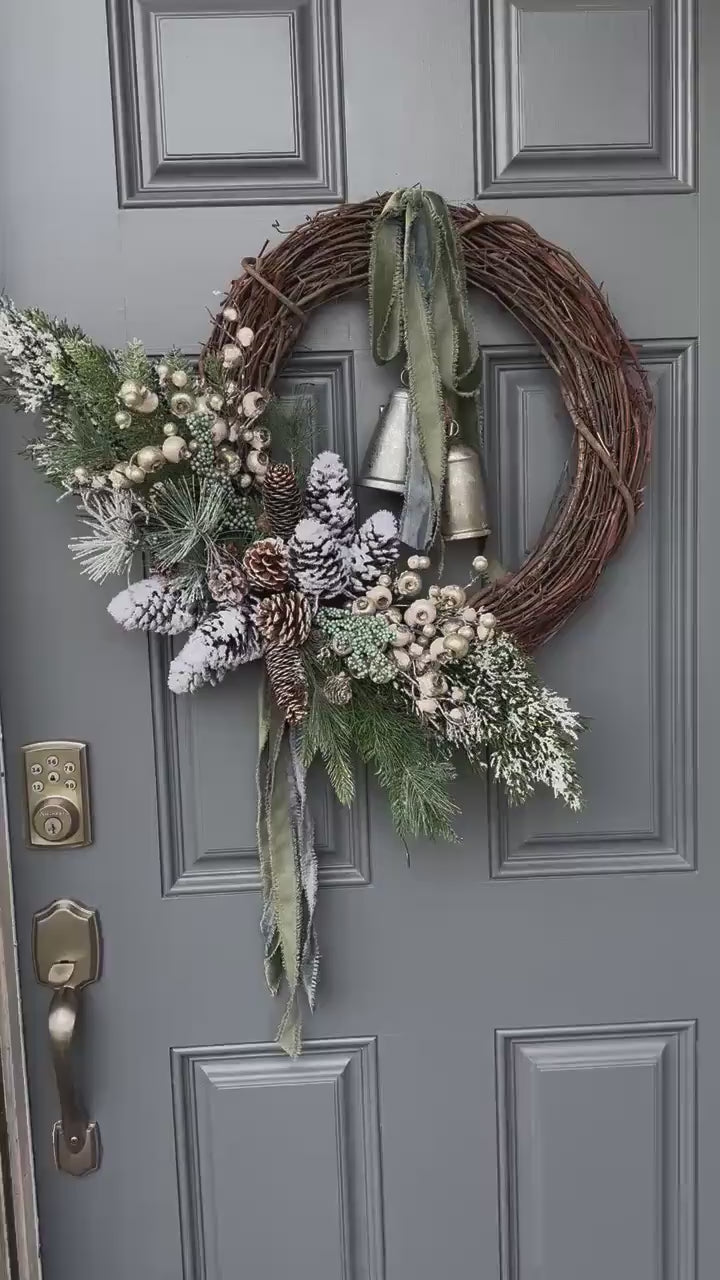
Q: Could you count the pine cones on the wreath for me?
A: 11